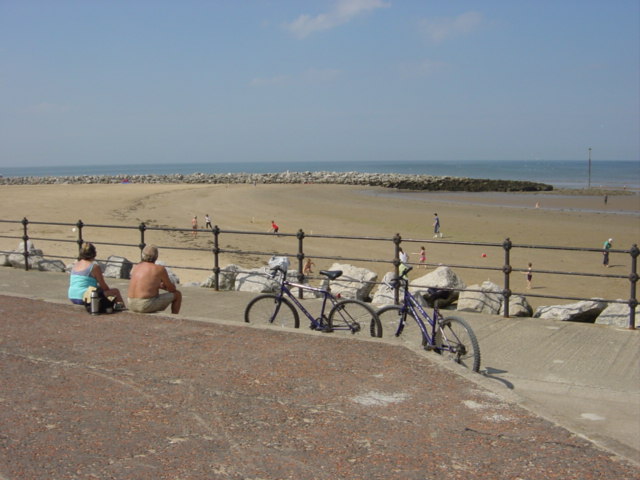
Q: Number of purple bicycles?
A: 2